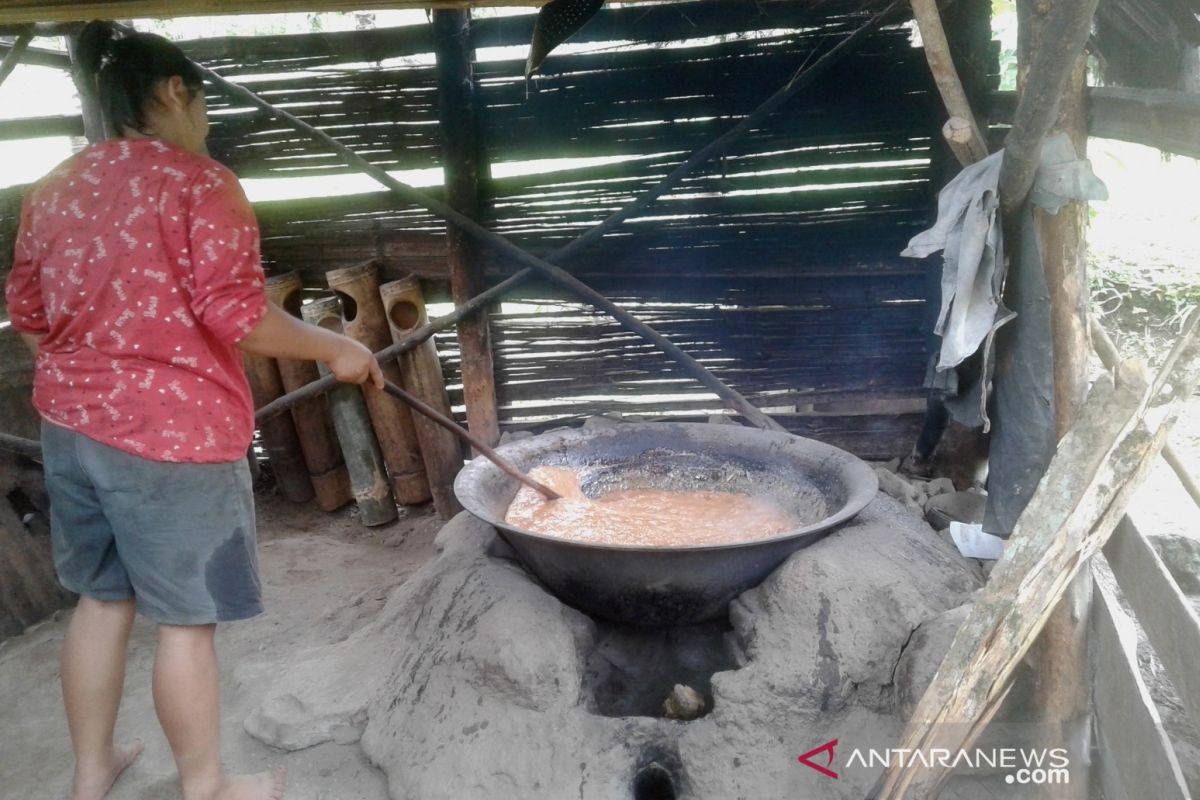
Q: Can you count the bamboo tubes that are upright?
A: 5